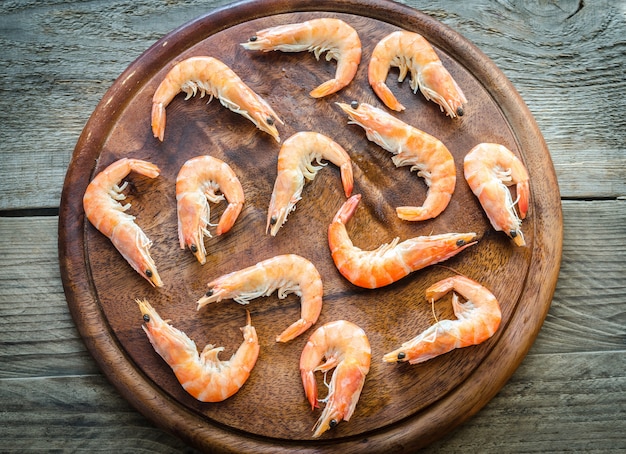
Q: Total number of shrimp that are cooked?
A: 13